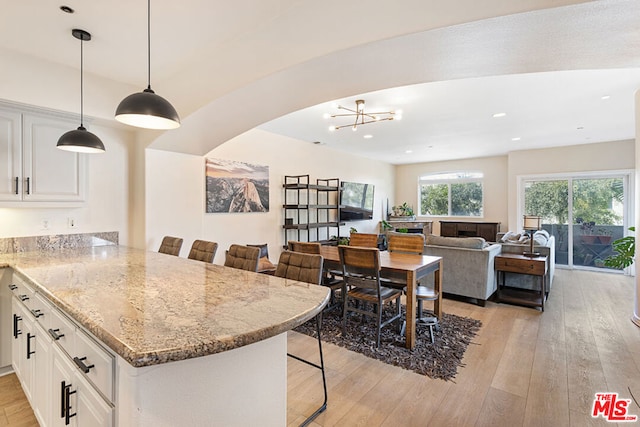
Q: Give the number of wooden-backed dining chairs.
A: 4